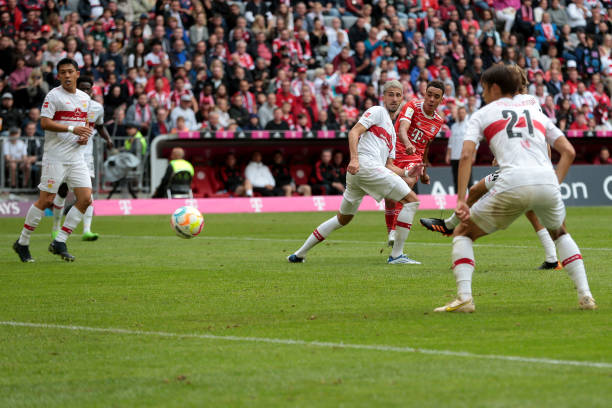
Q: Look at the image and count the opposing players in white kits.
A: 5